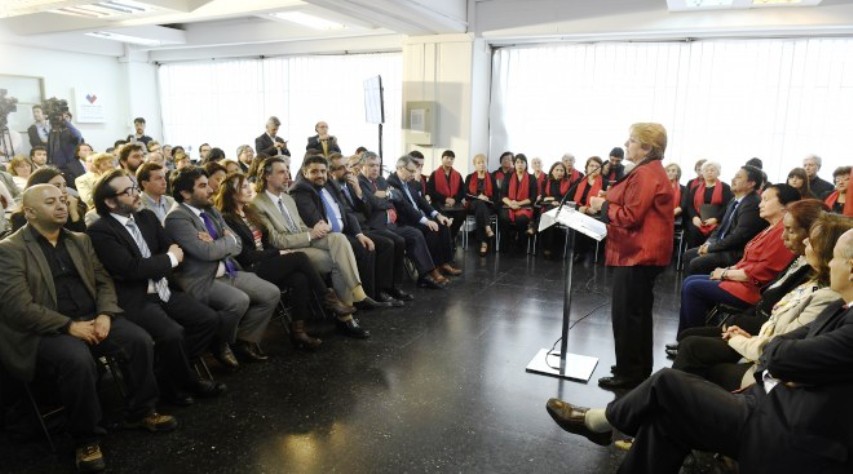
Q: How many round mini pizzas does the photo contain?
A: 0